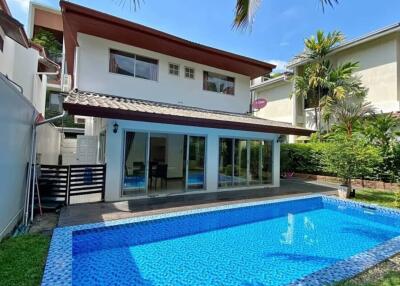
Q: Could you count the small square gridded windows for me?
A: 2